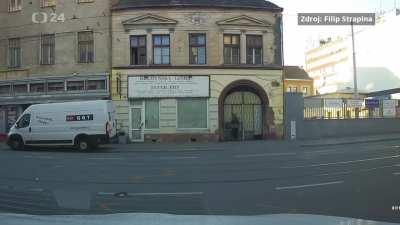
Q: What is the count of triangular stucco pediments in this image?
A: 2